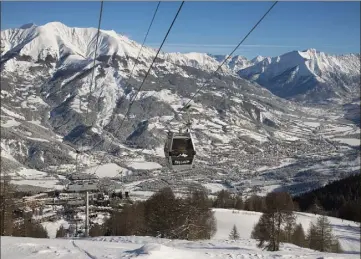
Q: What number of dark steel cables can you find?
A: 4